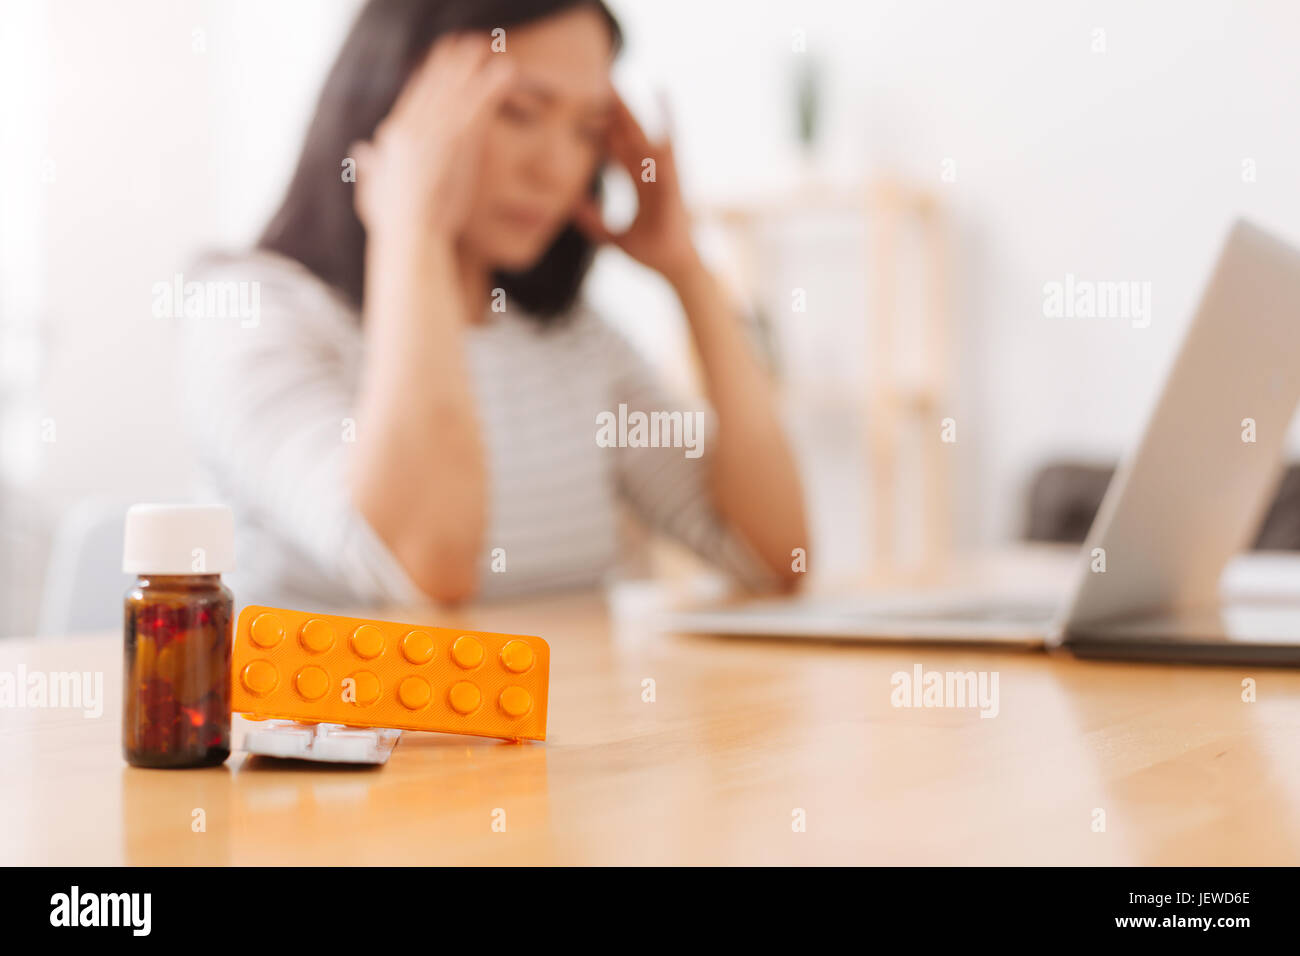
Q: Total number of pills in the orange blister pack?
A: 12